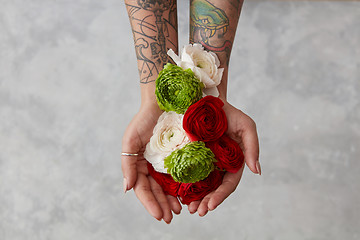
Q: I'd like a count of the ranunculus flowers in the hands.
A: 8